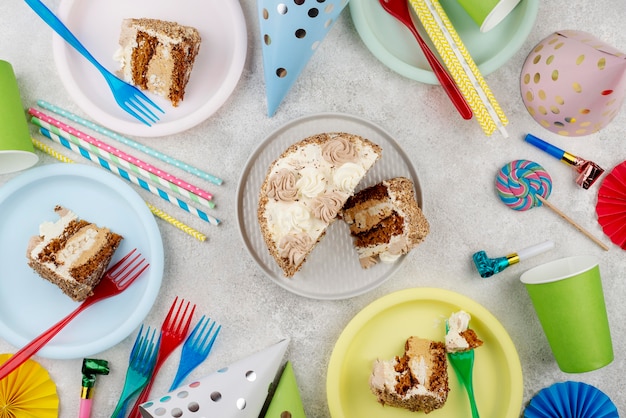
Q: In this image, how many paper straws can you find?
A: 9